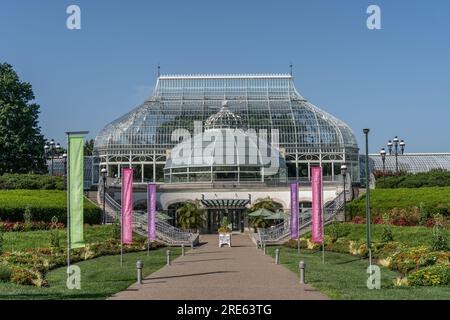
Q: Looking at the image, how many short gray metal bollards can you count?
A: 6